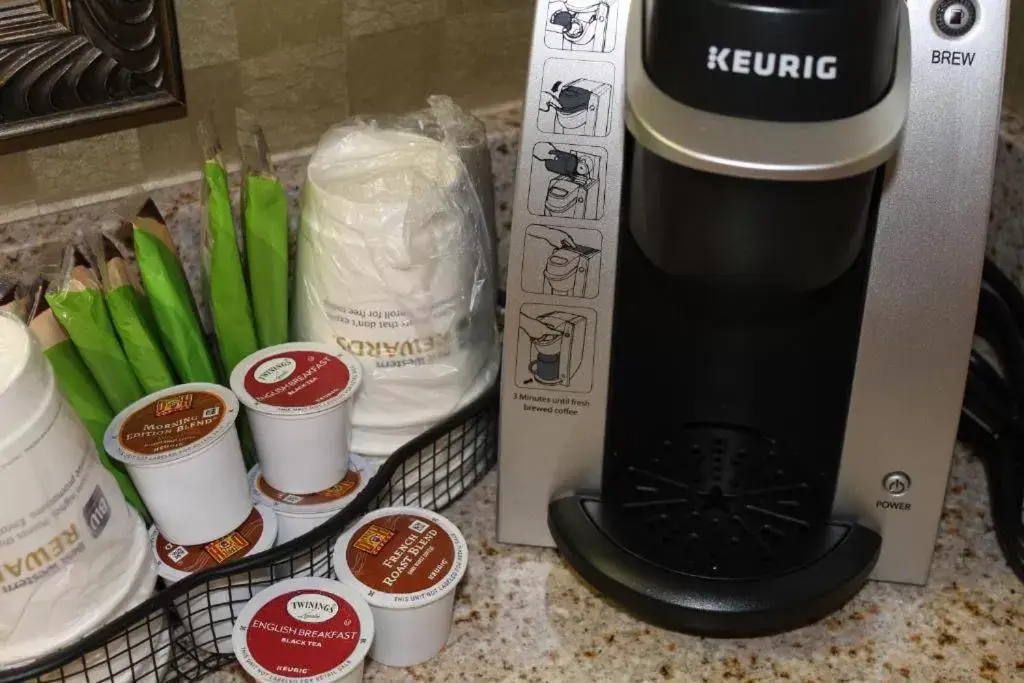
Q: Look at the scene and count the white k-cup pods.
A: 6